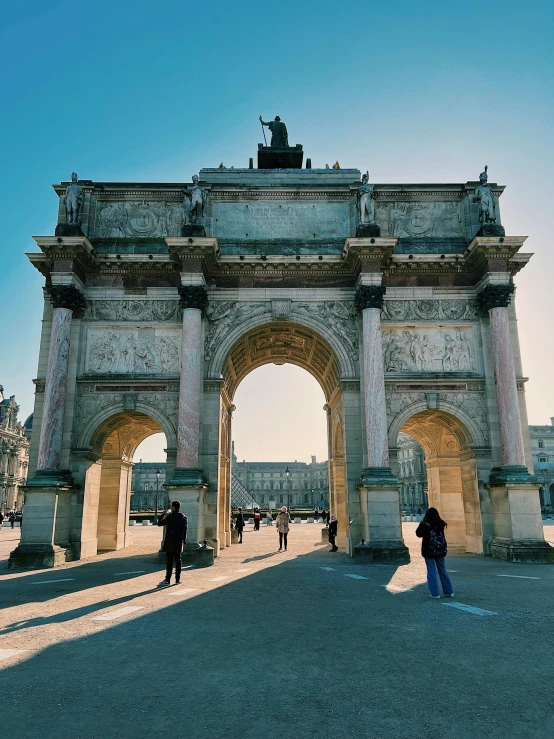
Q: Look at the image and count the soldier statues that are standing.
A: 4